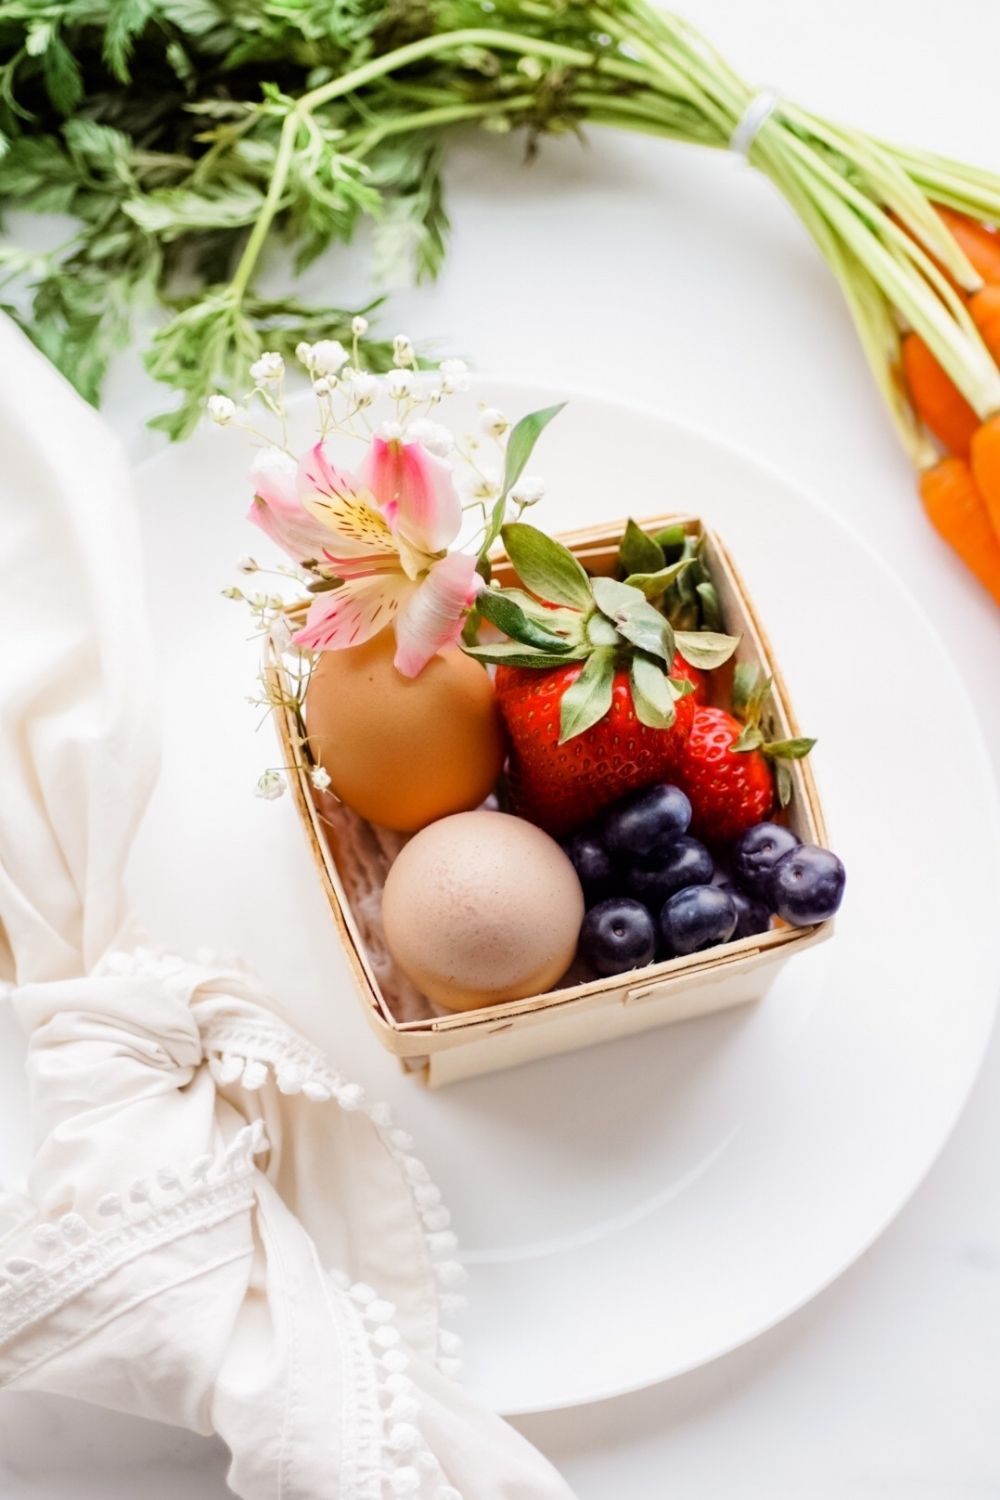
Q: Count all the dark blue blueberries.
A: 8